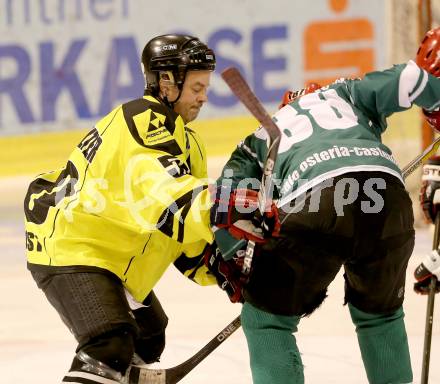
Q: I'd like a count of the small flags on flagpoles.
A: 0